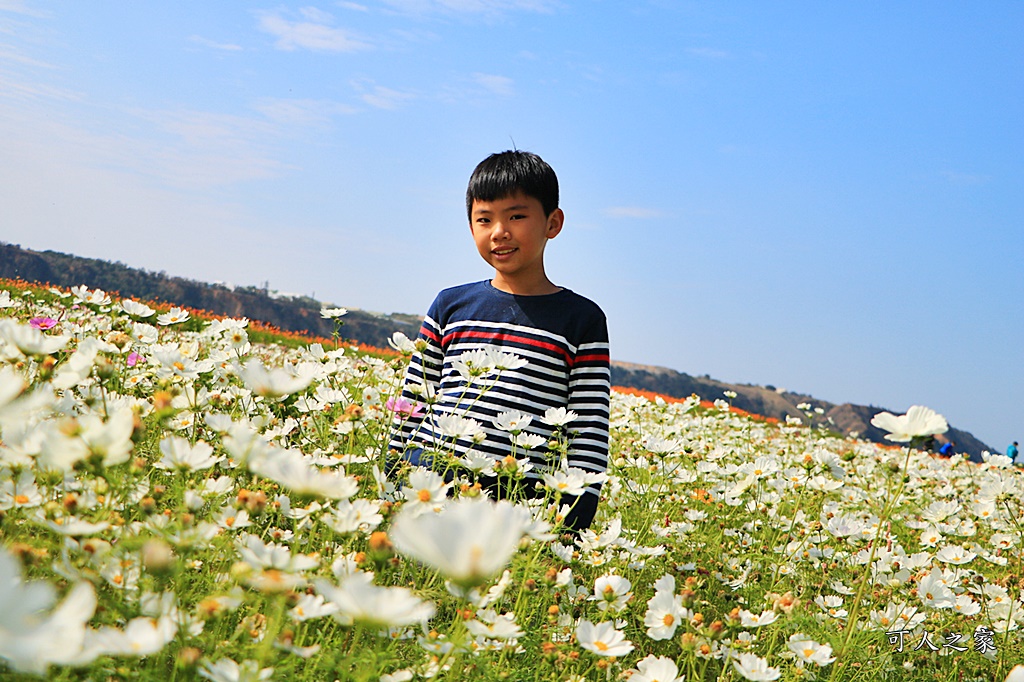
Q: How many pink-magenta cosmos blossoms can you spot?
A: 3